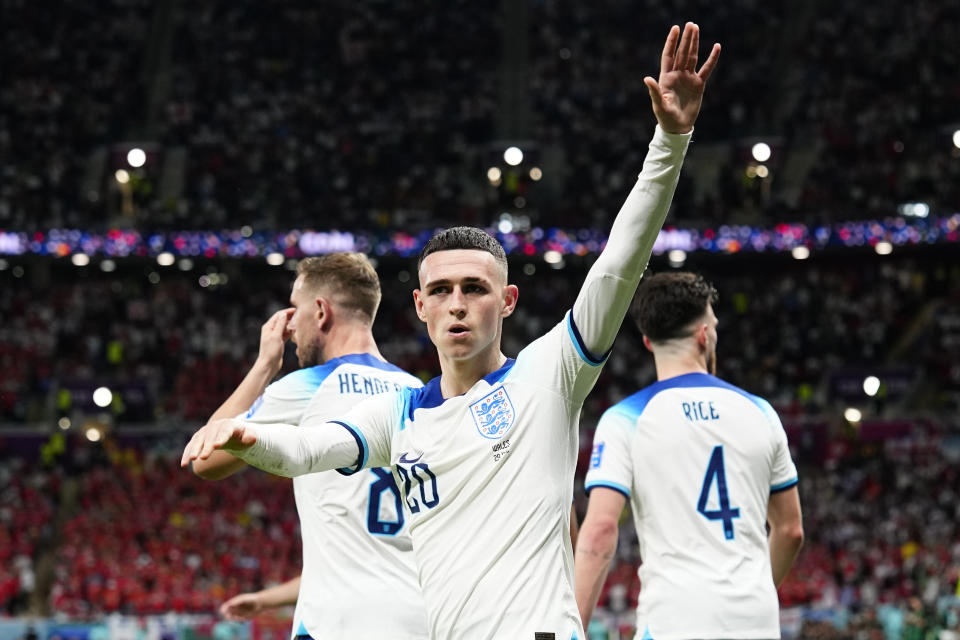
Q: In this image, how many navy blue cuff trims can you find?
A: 4